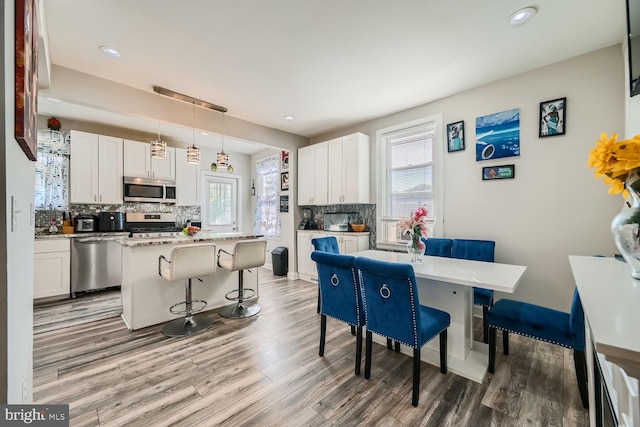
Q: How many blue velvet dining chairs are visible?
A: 6